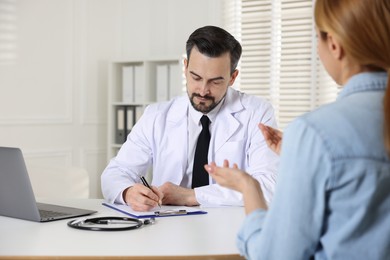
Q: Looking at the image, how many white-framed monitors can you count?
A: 0